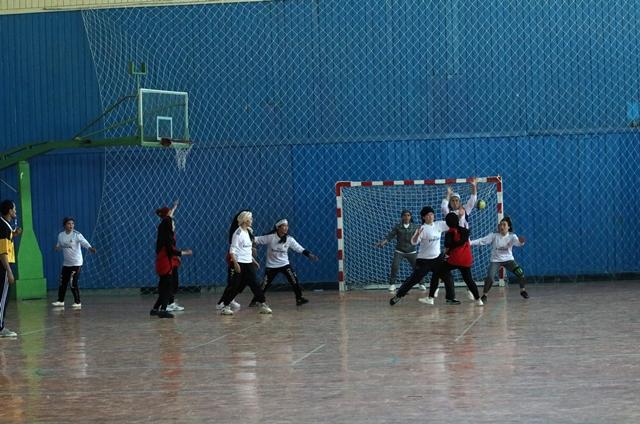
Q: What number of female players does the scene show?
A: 11